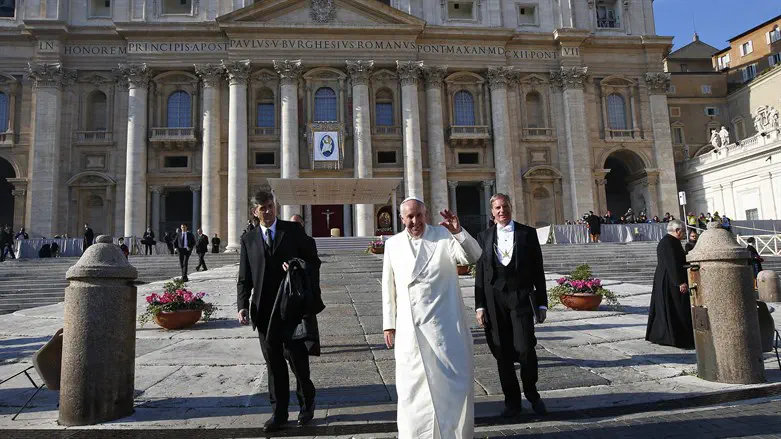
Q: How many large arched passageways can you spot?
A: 2